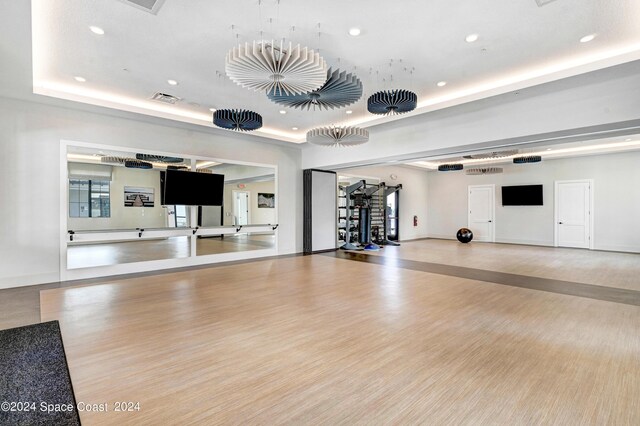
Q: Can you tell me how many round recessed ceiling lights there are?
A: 11